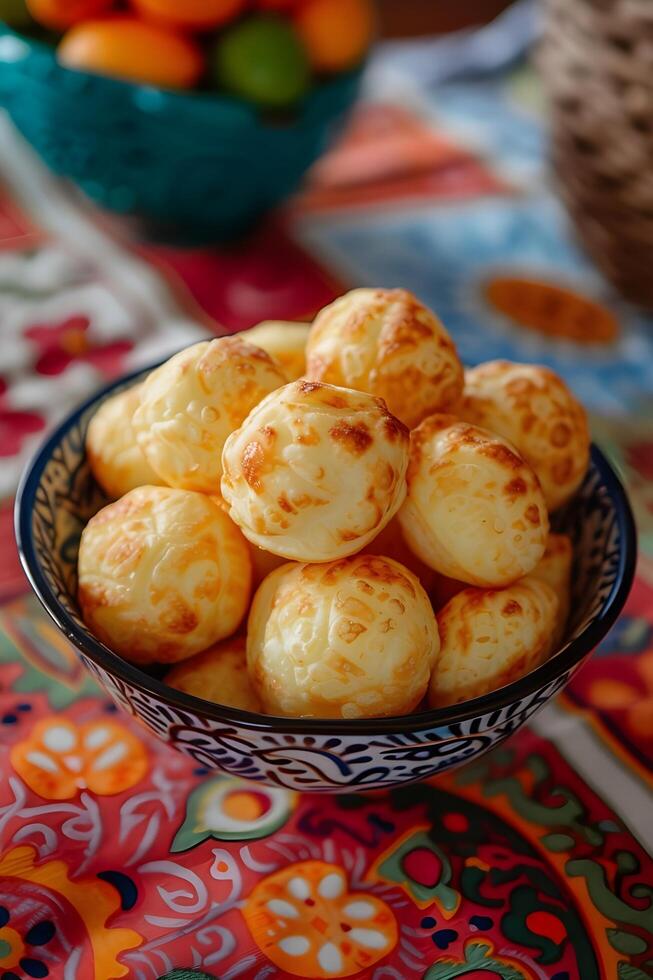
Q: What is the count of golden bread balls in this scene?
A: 12